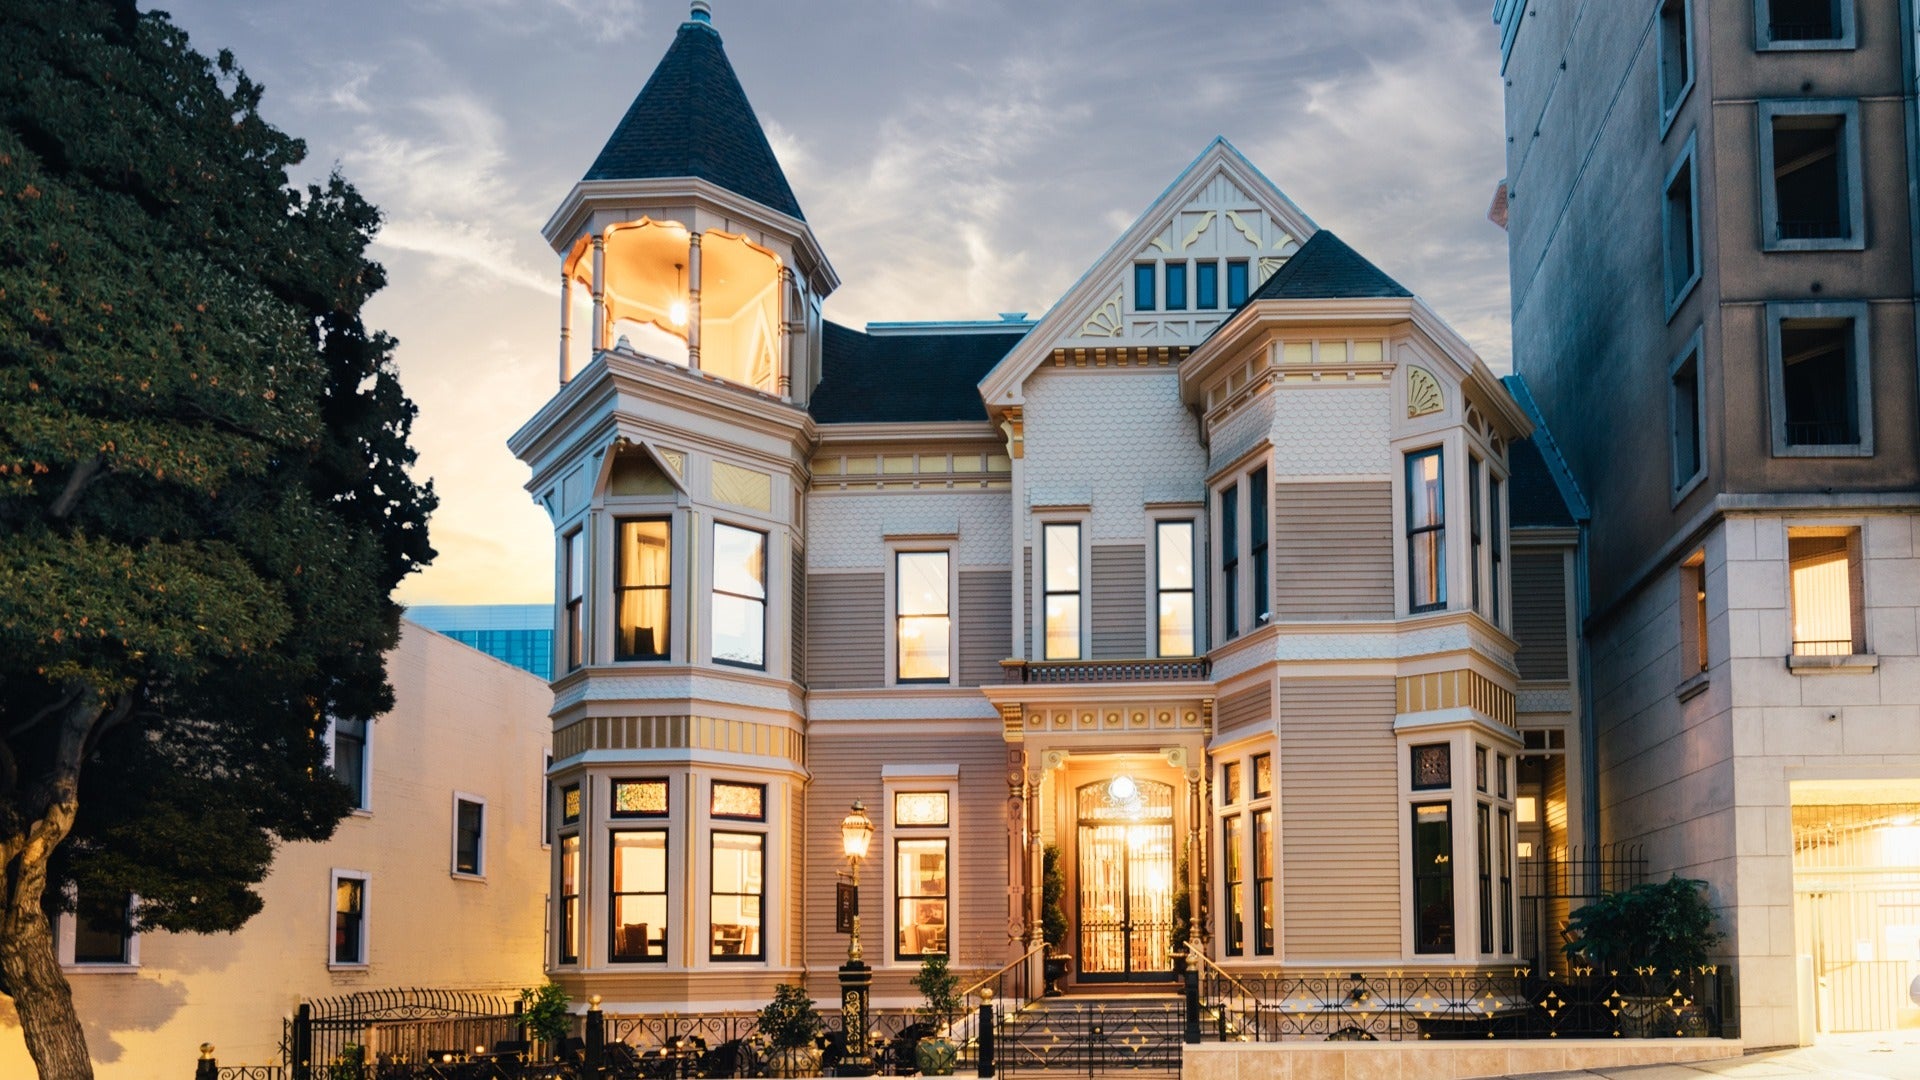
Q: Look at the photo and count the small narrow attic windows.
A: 4